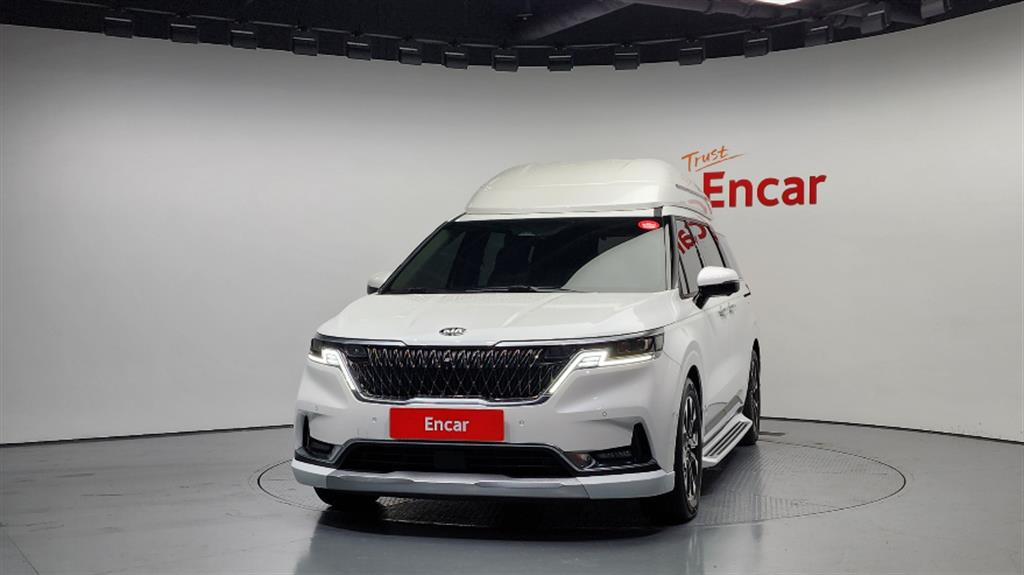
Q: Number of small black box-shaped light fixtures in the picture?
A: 15